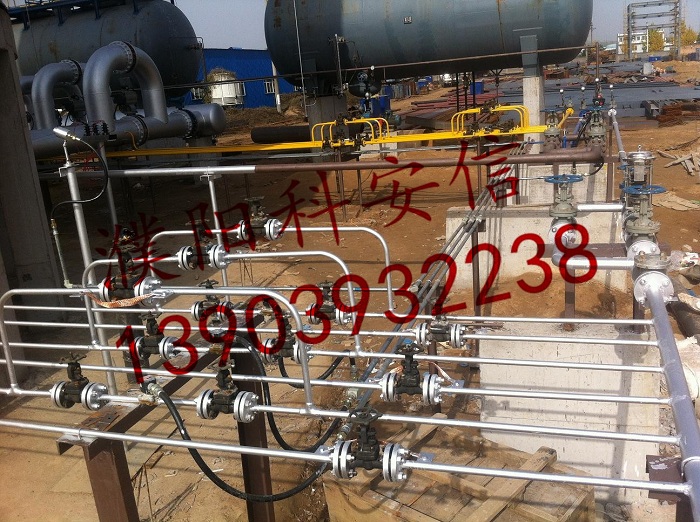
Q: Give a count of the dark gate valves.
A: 12